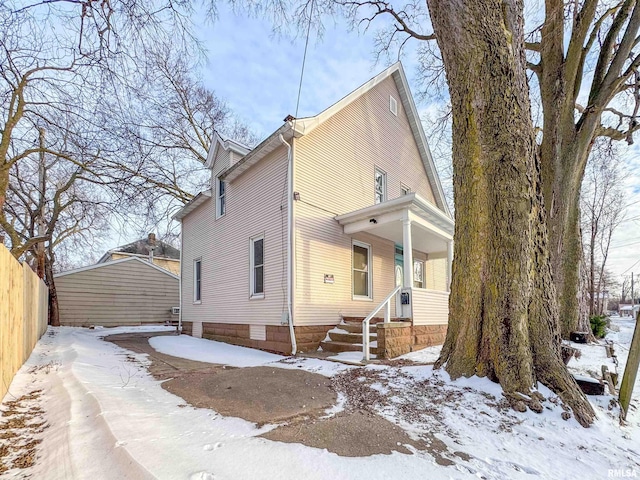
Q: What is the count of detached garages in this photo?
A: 1